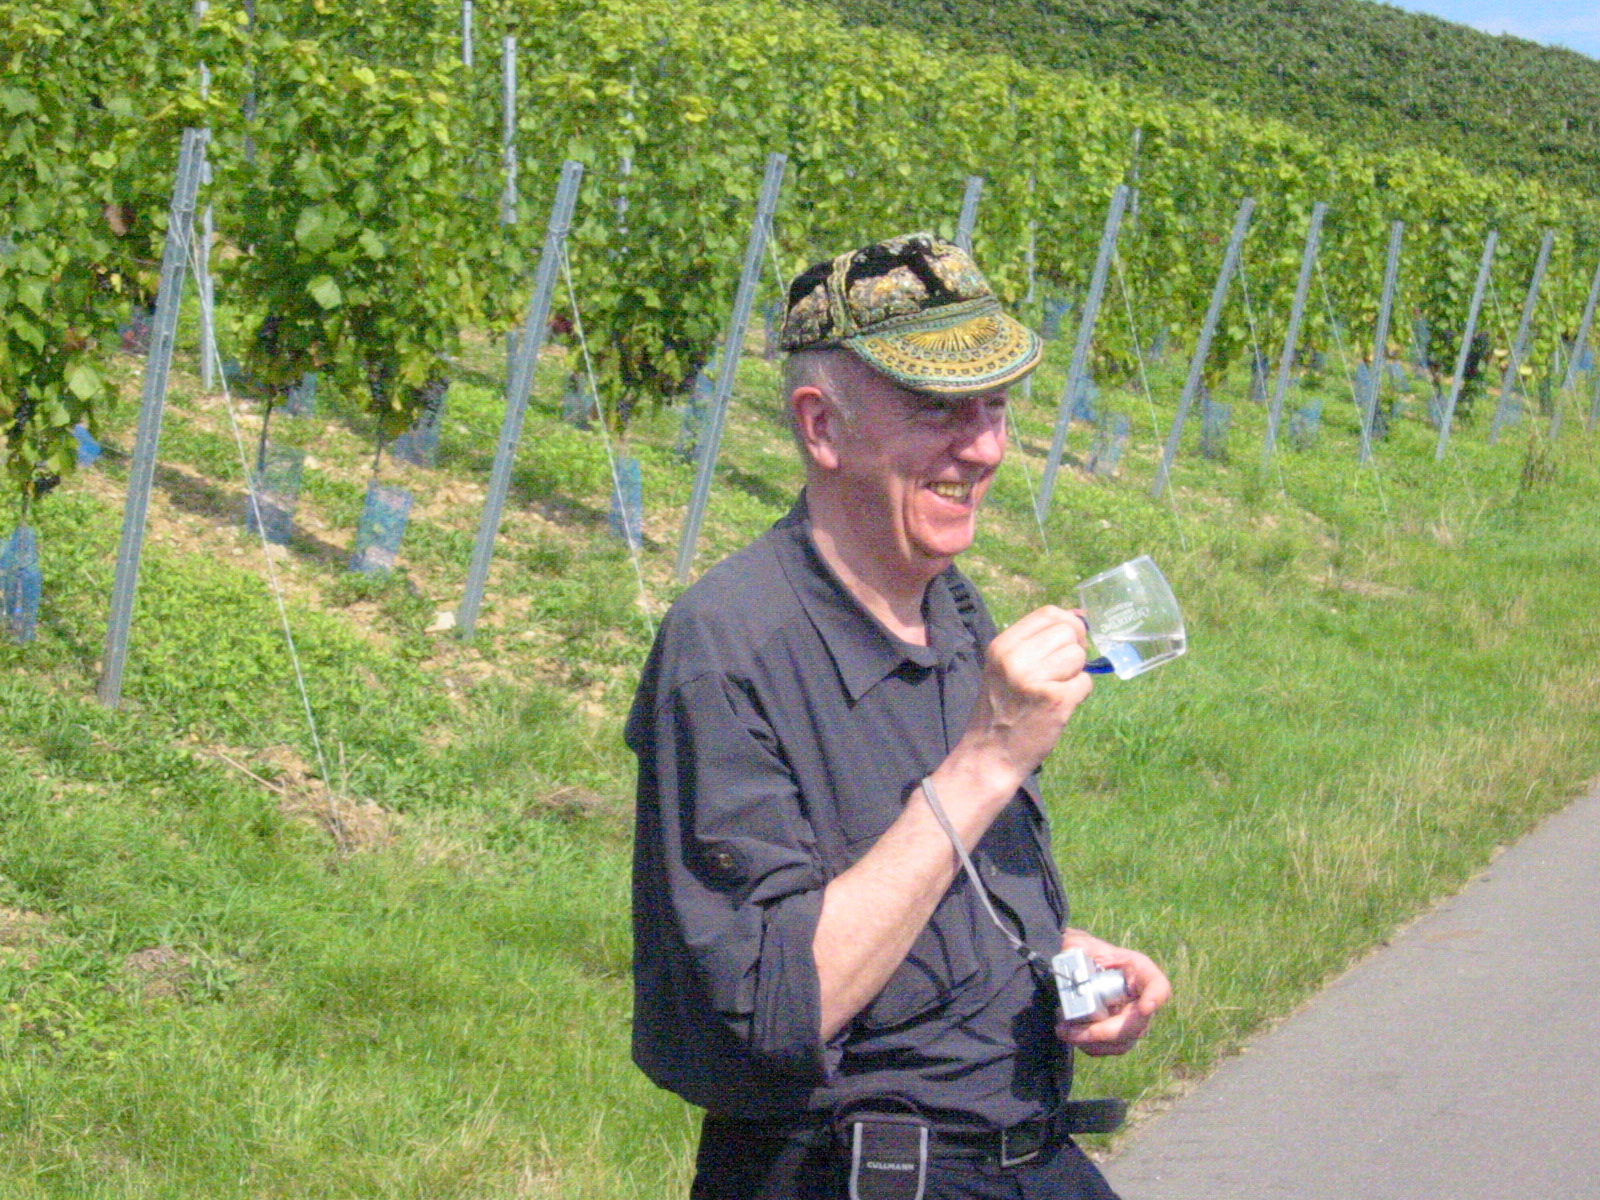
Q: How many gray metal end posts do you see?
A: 11